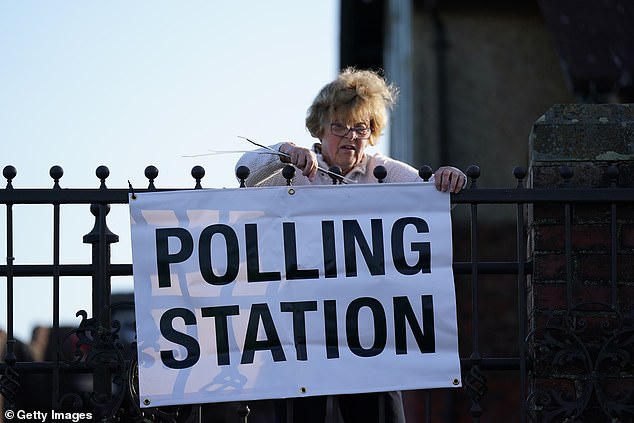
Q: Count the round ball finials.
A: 14